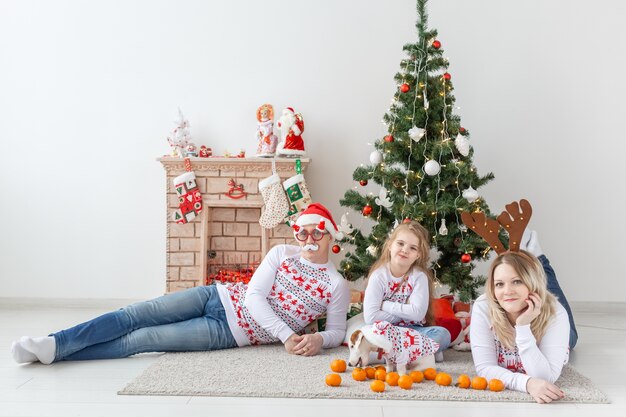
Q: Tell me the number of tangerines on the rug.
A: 15